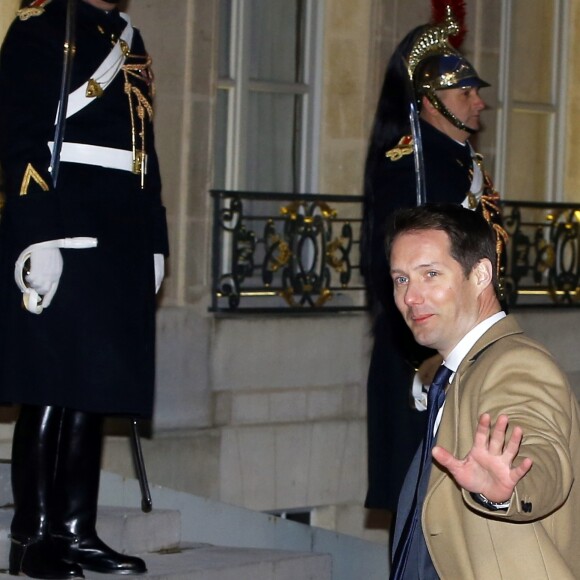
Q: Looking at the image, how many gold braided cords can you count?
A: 2